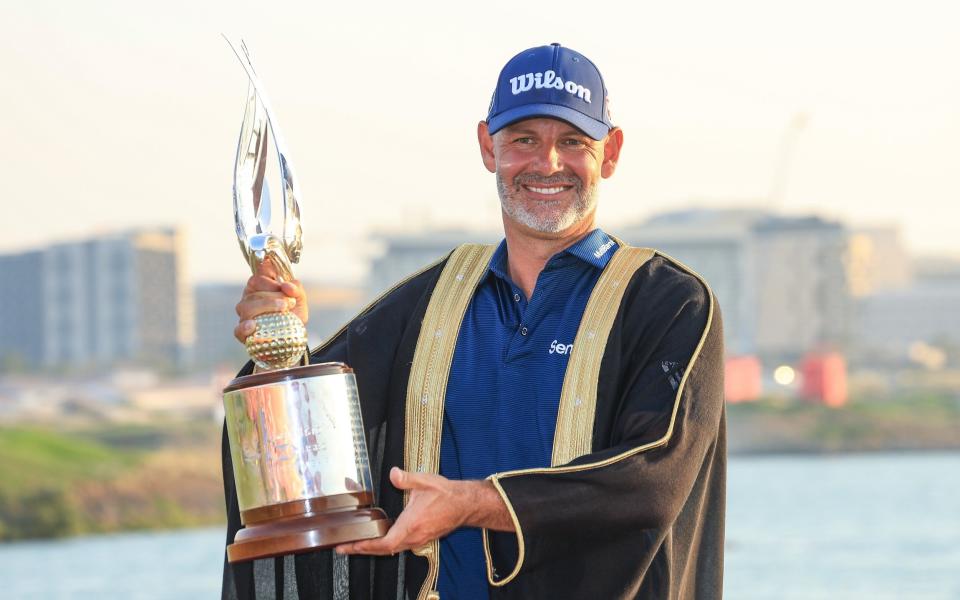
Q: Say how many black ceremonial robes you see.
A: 1